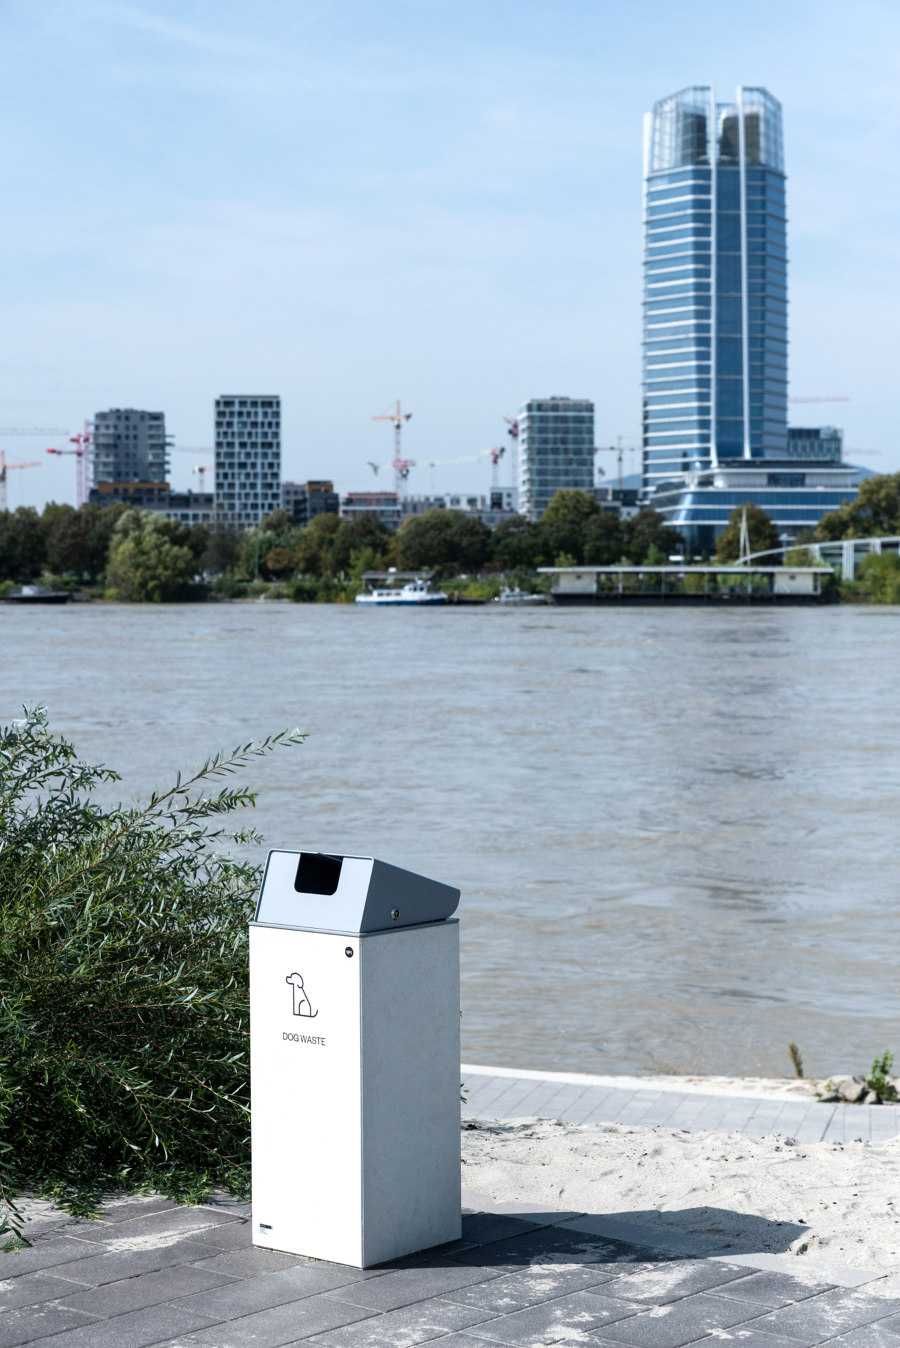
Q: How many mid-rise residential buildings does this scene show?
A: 3